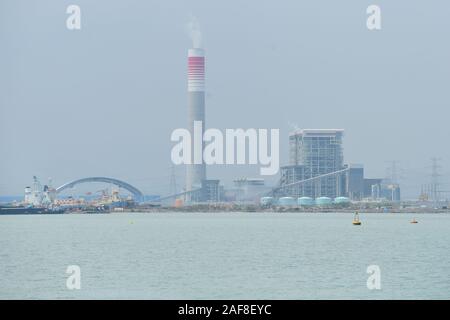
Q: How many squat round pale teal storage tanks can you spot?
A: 5